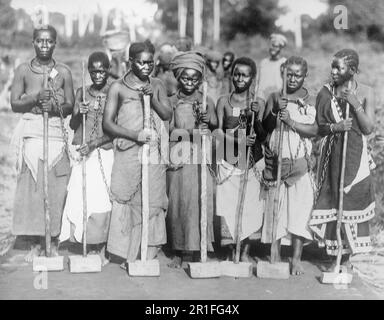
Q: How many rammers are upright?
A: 7